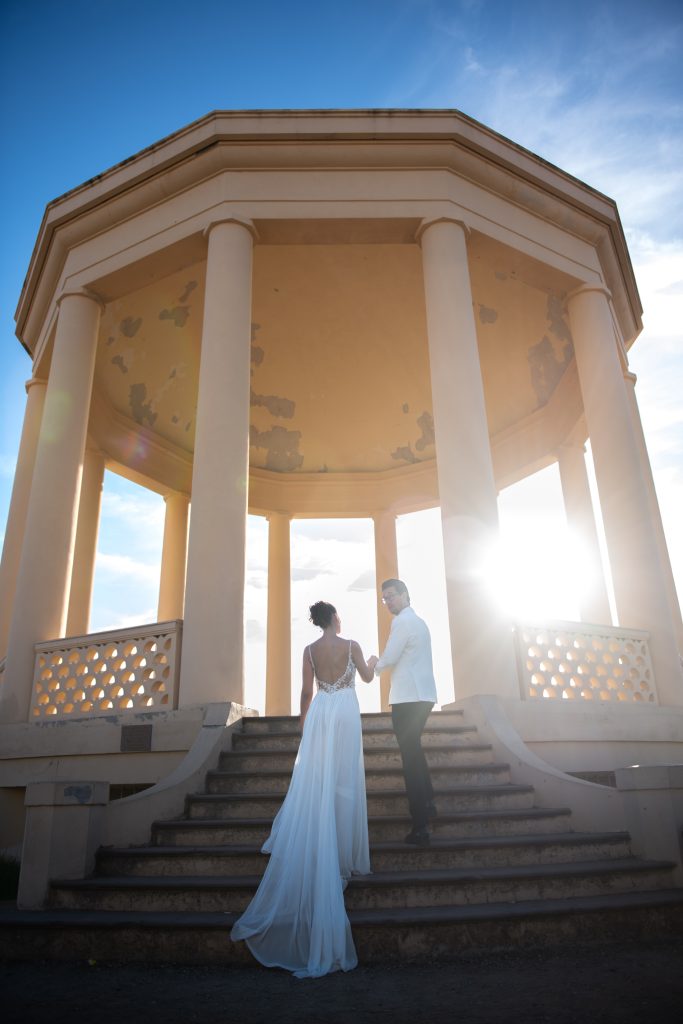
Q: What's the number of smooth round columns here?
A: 11